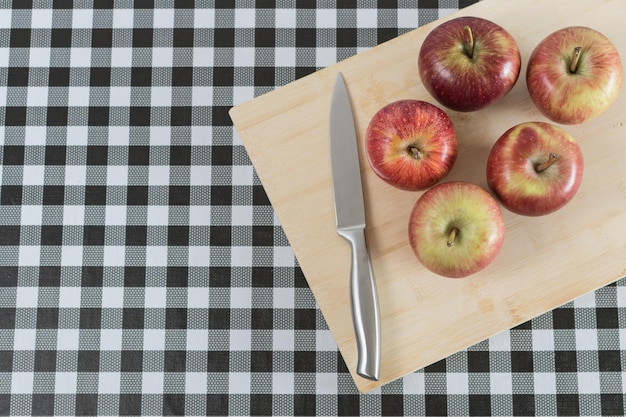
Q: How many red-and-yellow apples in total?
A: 5